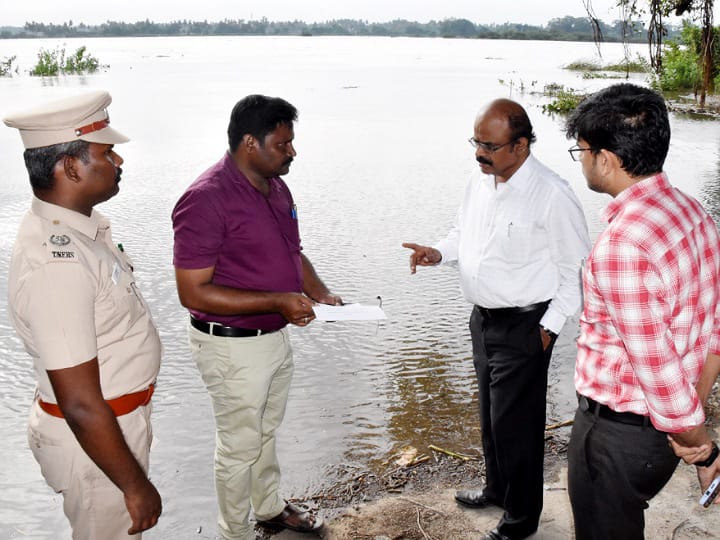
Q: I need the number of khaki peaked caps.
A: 1